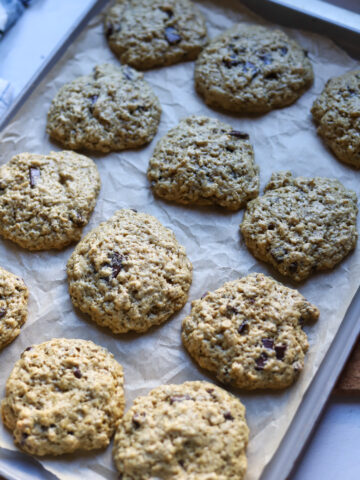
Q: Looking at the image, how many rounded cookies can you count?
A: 12